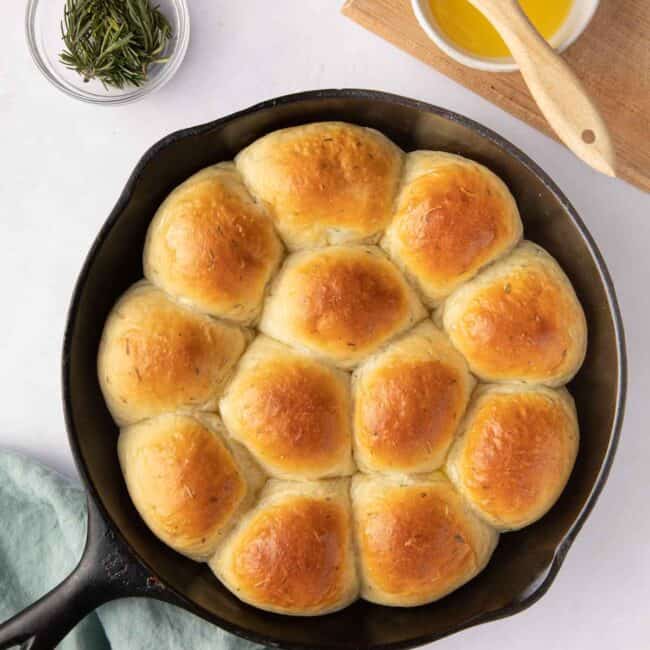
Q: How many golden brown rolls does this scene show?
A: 12